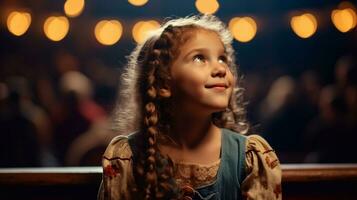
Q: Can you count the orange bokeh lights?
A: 10